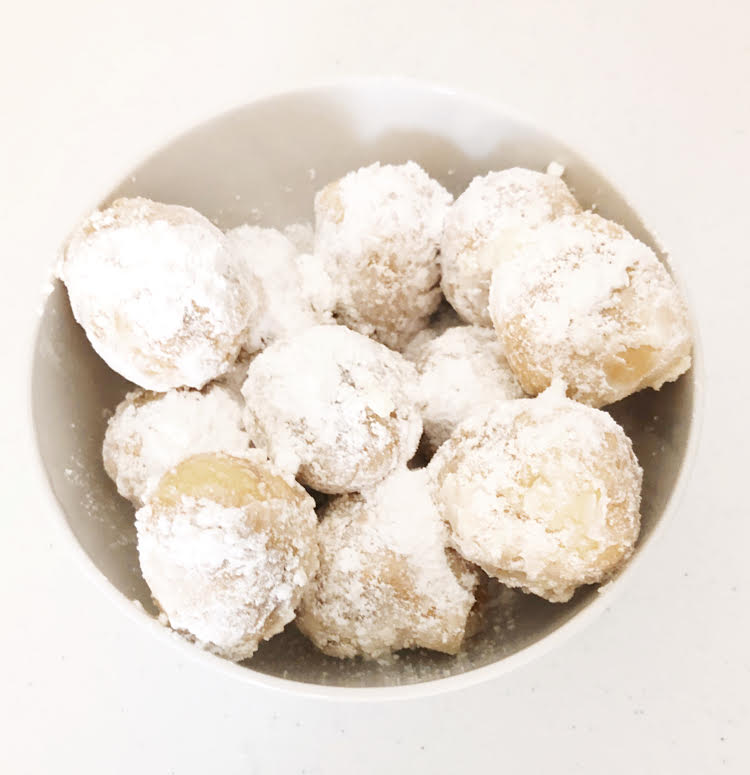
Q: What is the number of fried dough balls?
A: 11